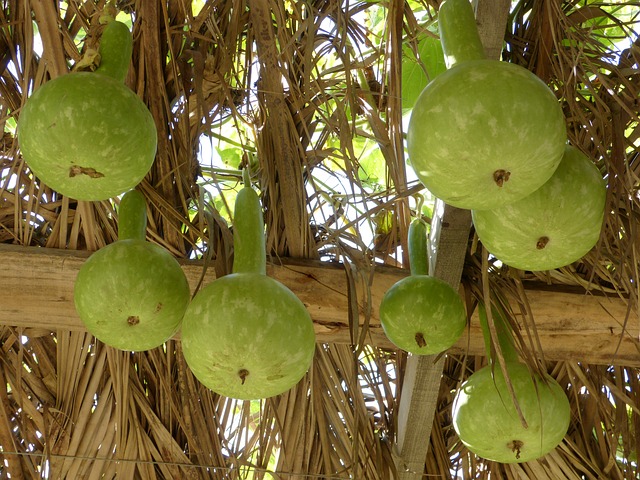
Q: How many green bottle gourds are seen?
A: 7